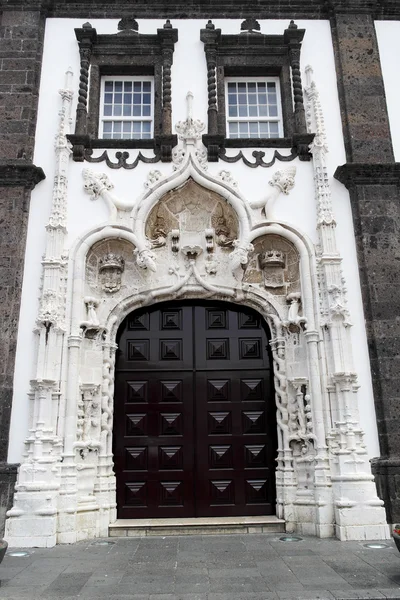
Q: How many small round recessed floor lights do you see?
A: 4